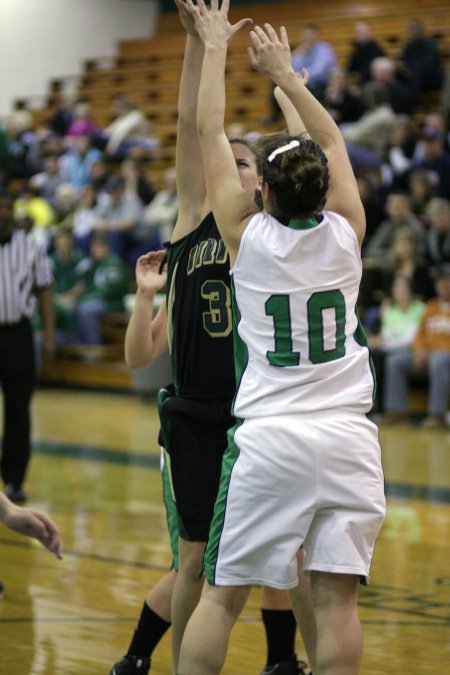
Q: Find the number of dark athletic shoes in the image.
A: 2